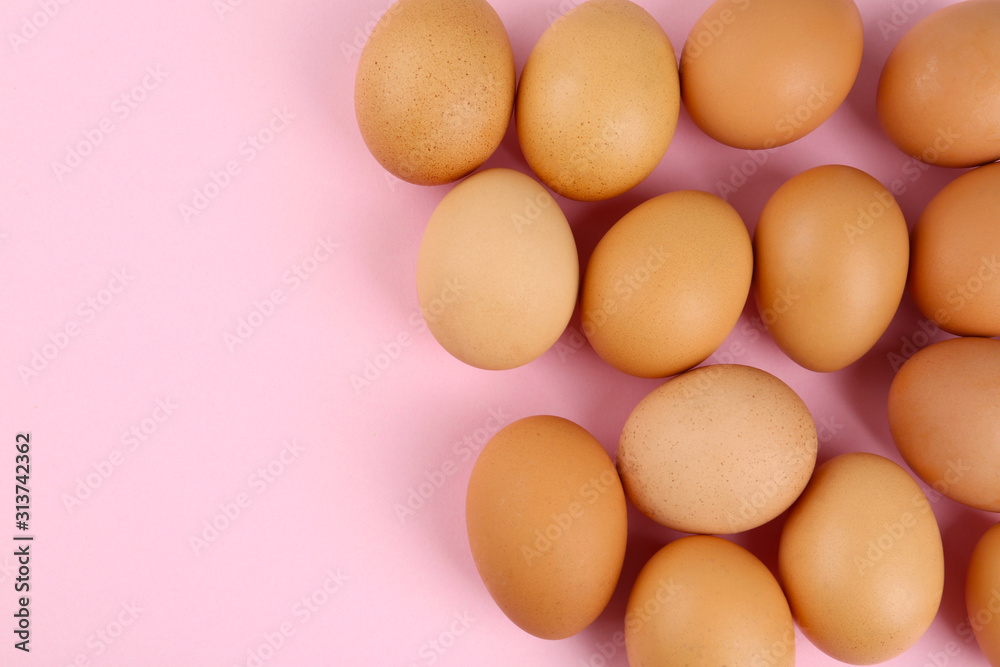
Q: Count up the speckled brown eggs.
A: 3